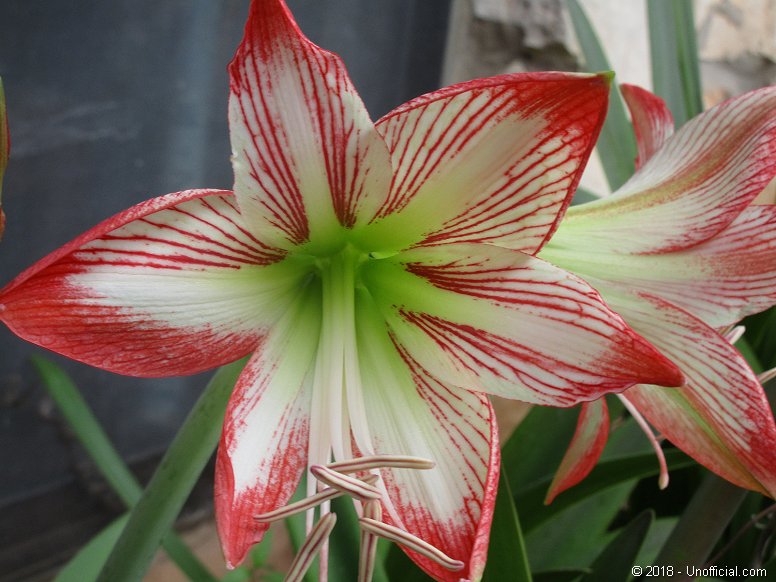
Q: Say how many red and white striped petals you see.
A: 11